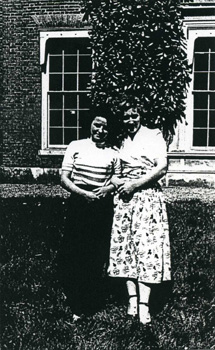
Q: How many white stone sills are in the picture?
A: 2